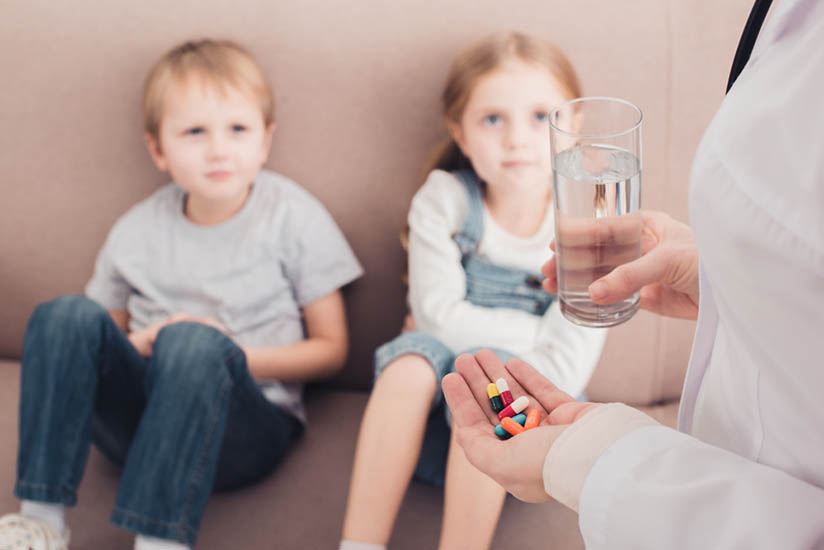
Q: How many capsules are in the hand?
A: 6